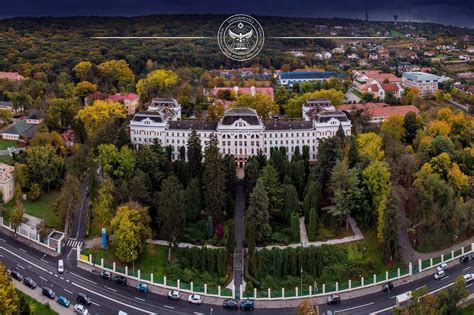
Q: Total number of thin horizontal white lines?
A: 2